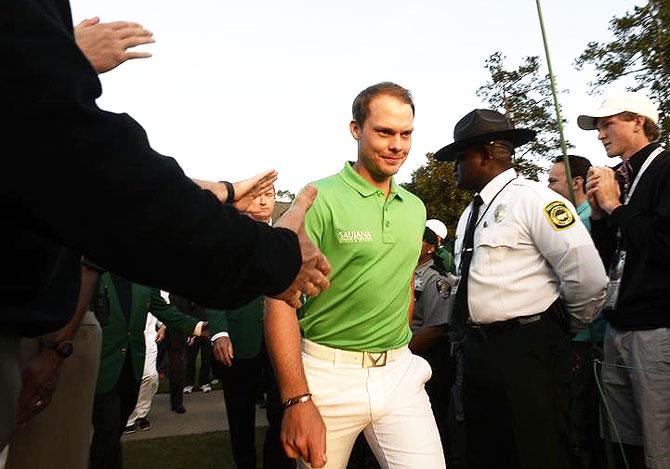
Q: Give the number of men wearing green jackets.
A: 2